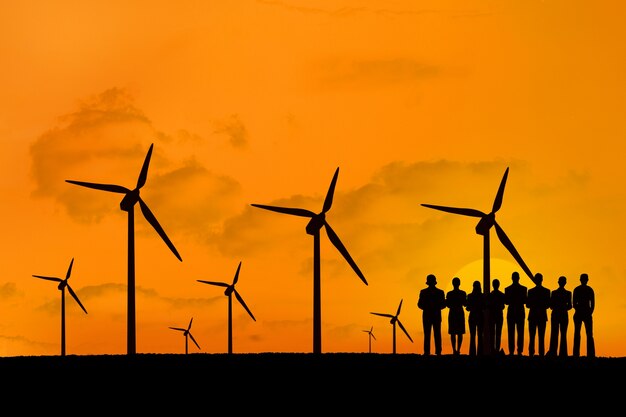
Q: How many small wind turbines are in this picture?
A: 5